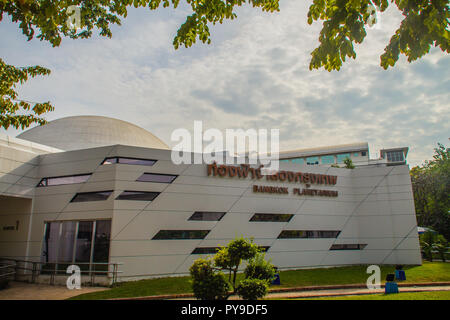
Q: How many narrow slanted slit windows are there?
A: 11